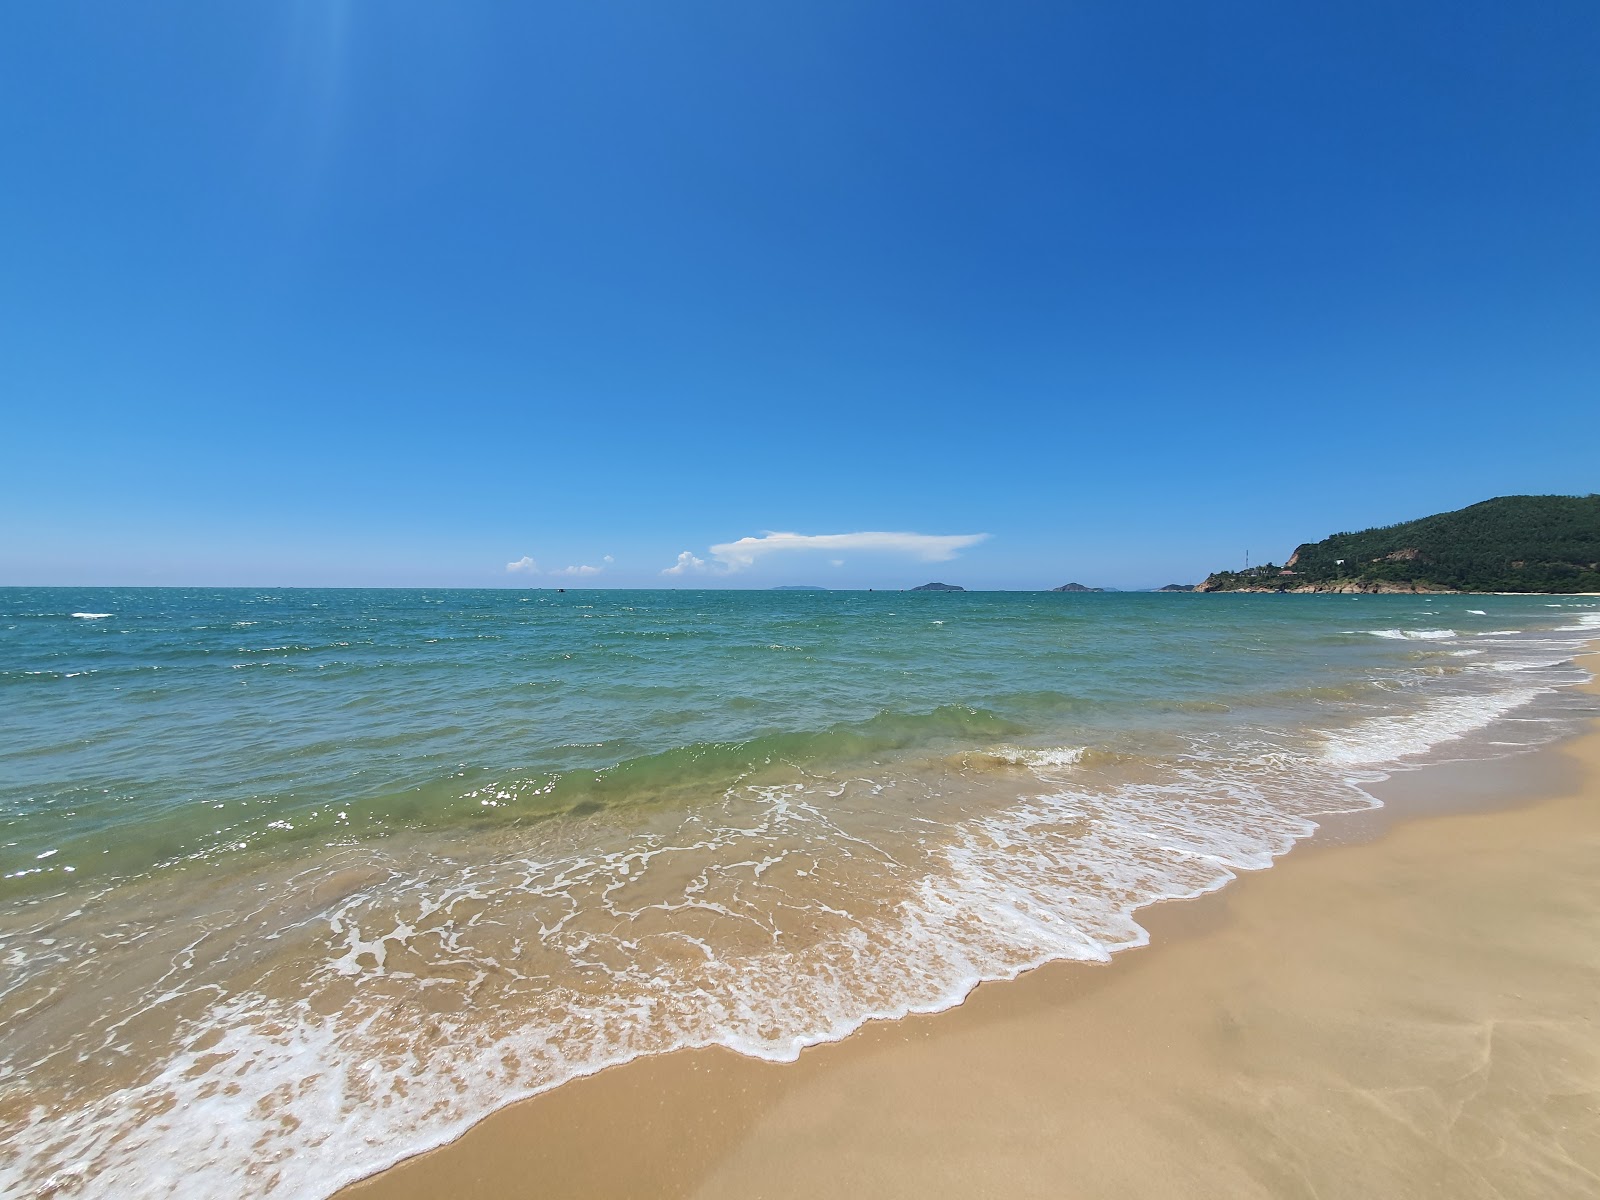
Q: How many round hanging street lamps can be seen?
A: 0